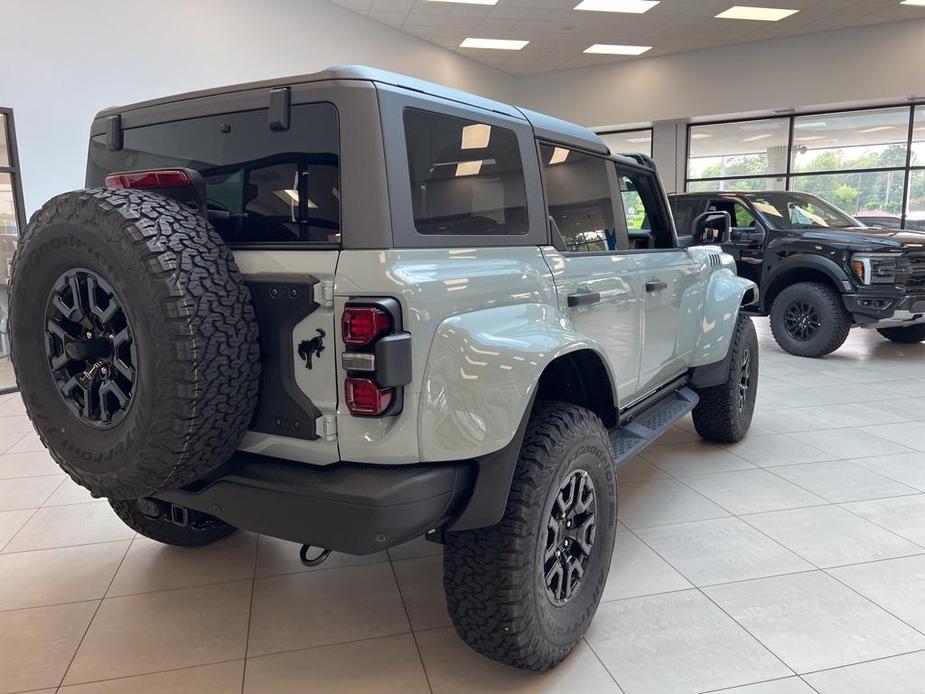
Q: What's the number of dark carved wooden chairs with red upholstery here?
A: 0